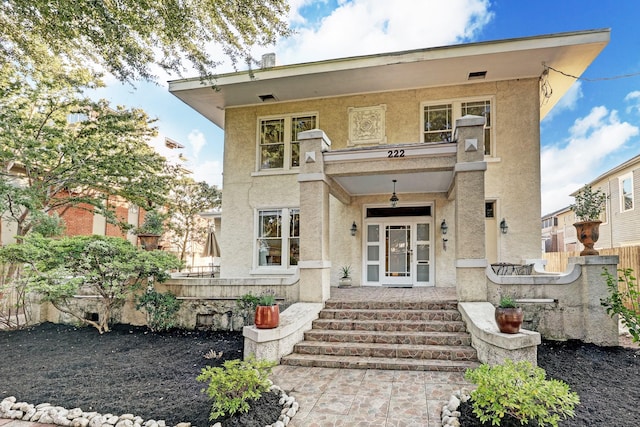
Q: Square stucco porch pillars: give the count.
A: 2